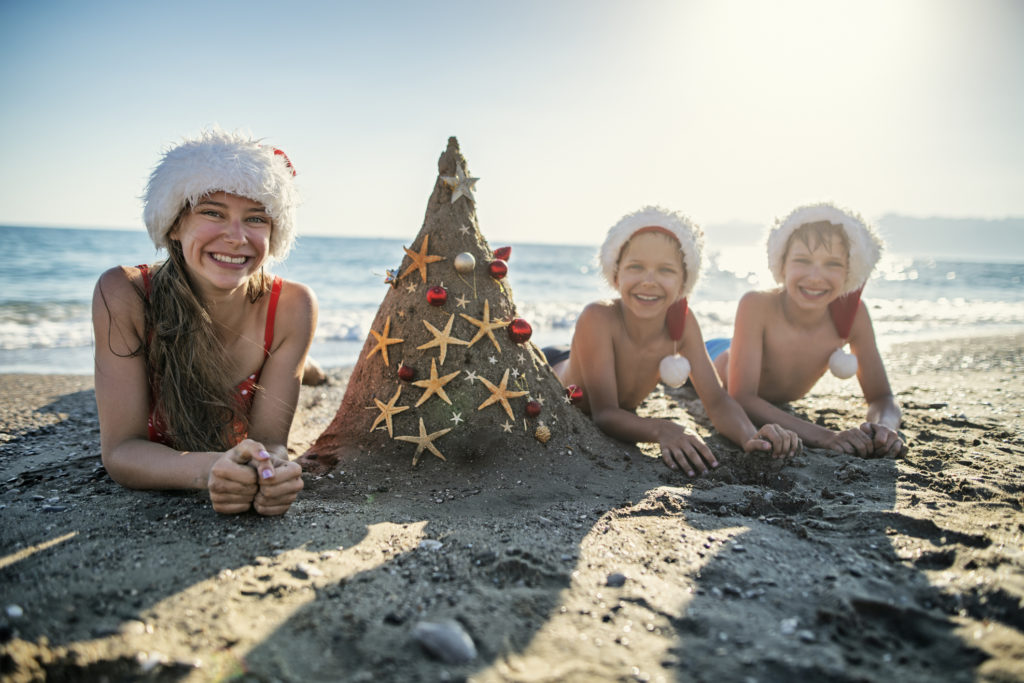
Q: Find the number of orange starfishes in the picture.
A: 8